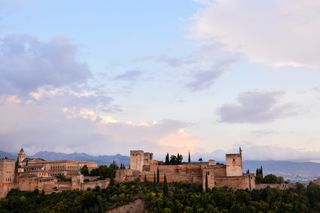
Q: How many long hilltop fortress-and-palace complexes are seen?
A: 1